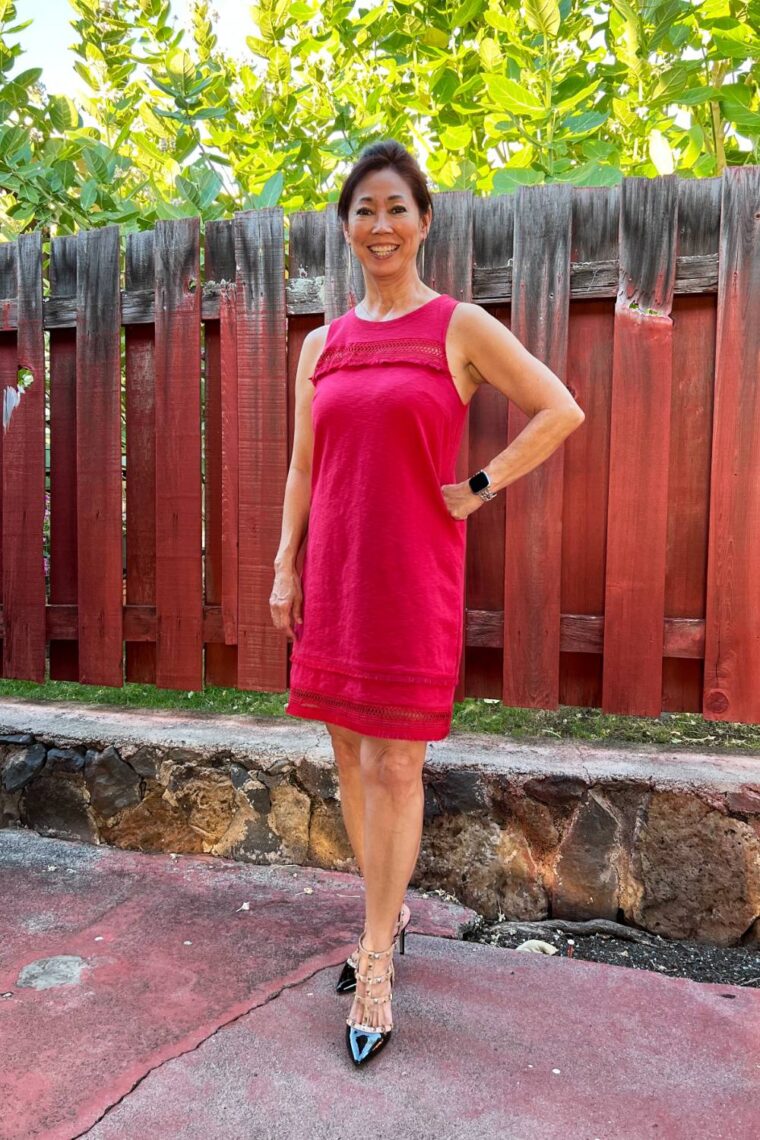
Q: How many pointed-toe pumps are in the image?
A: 2